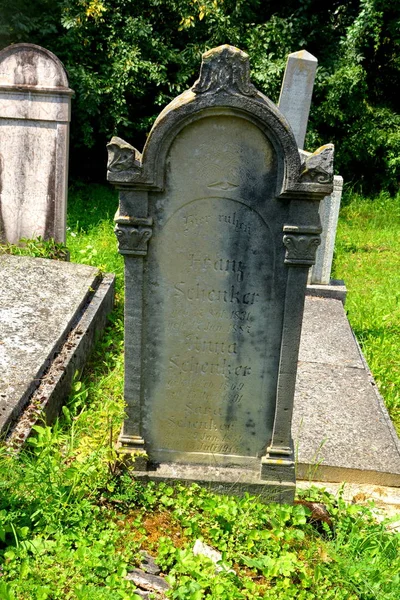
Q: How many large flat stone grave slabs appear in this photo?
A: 2